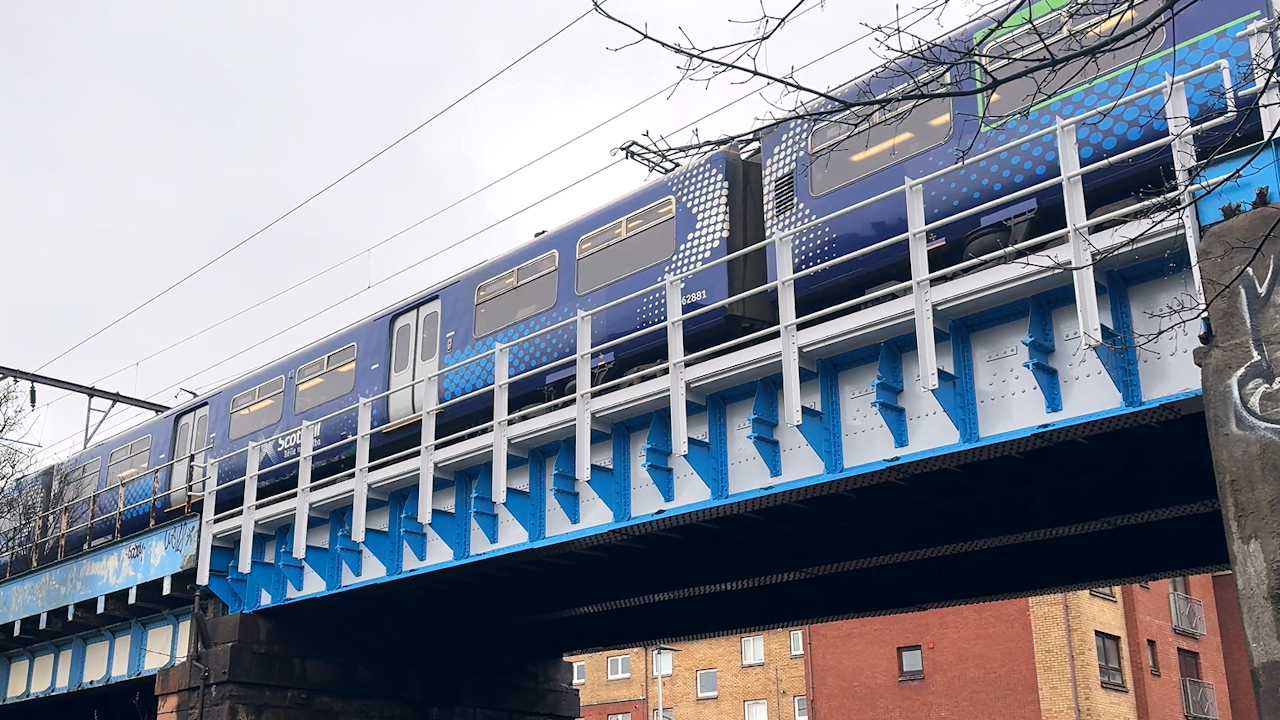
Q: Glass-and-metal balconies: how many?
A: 2